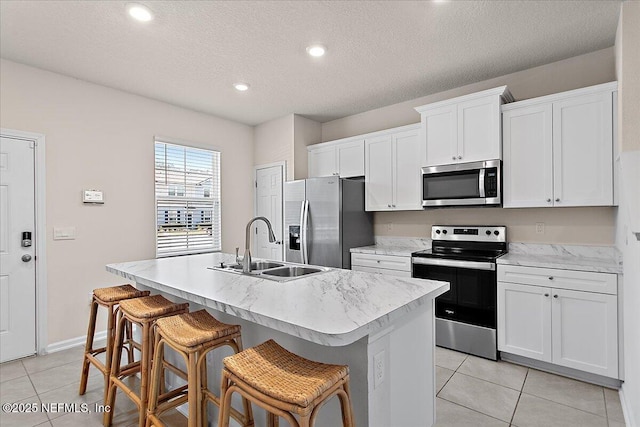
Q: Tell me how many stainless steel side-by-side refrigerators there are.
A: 1